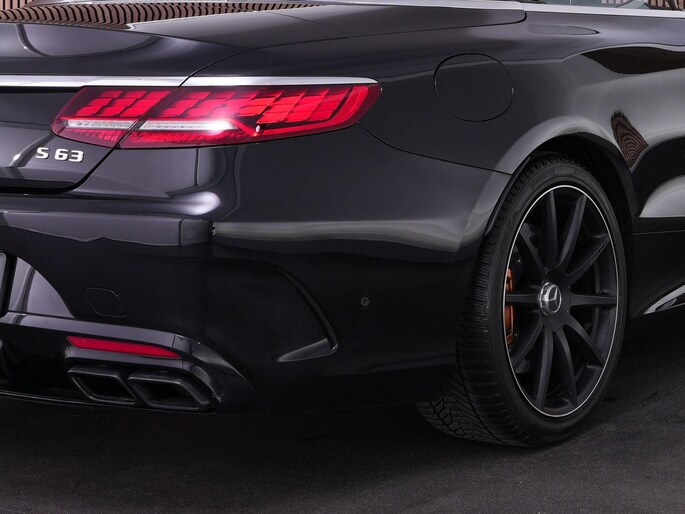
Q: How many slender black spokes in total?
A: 10